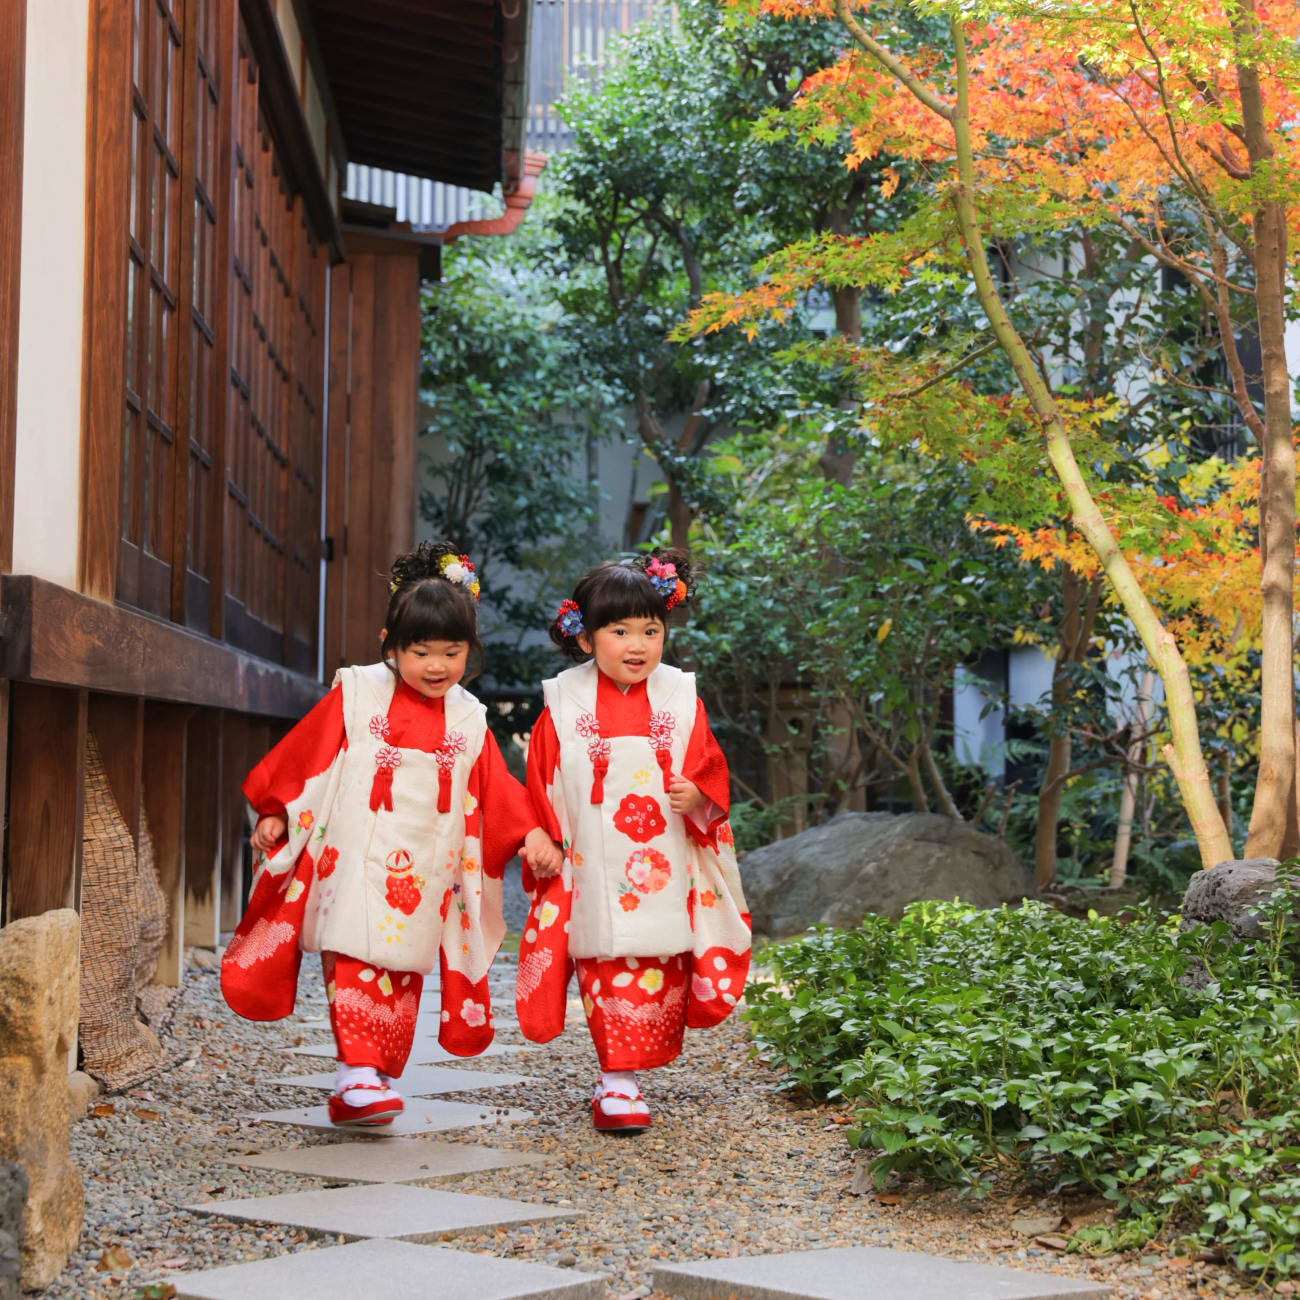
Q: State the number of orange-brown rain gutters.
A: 1